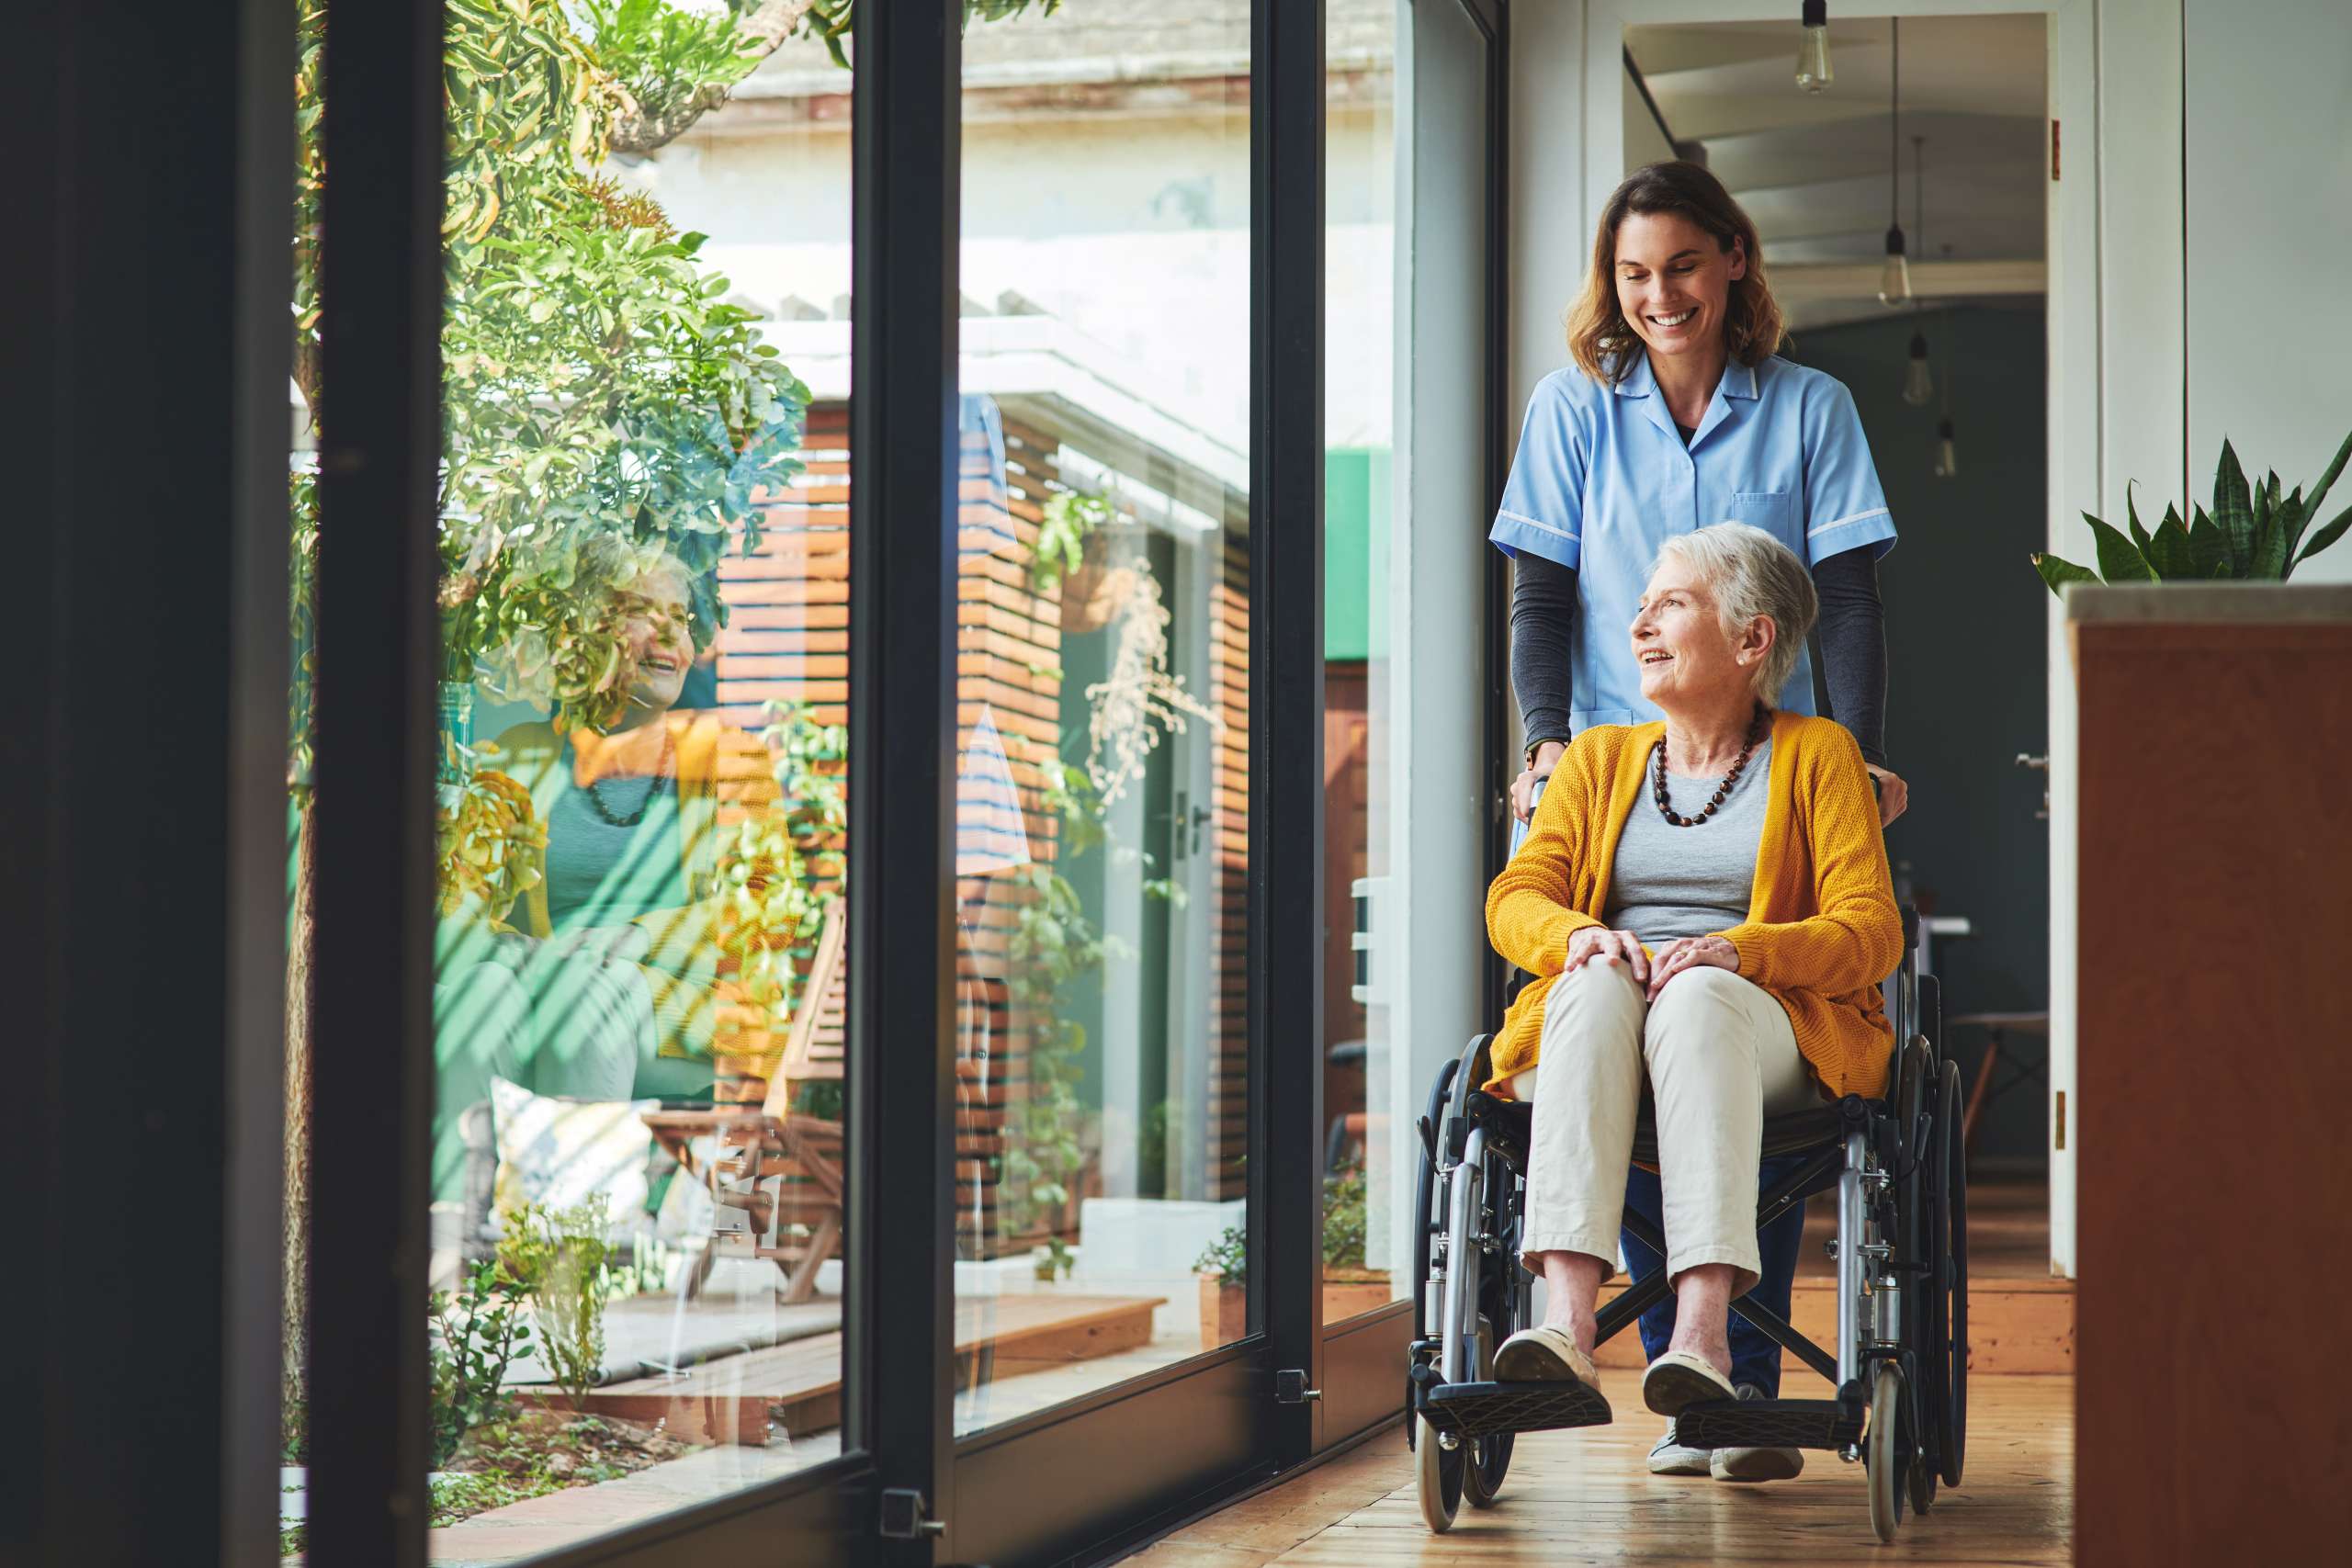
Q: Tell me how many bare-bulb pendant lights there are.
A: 4